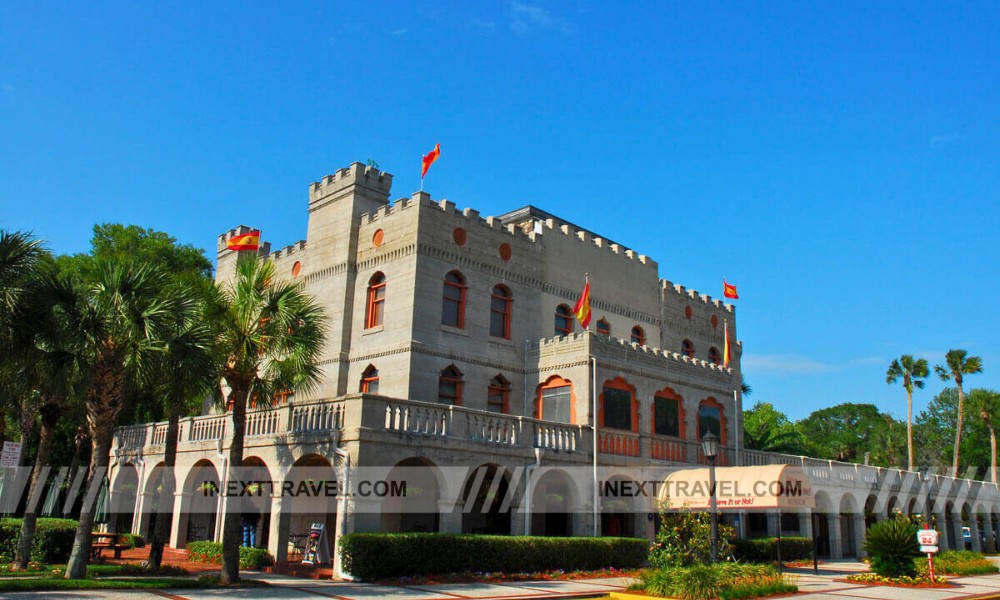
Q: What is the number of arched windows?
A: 15